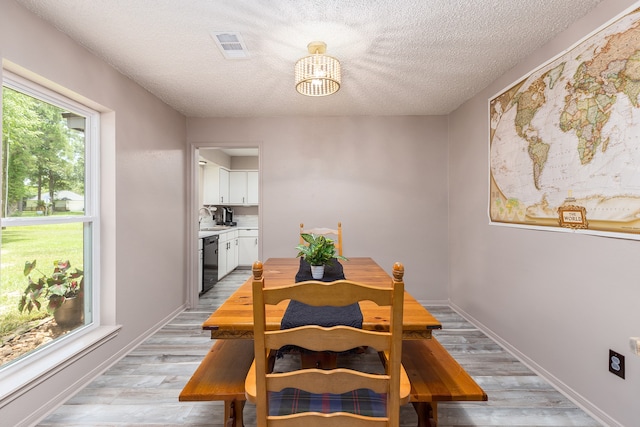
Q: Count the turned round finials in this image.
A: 4